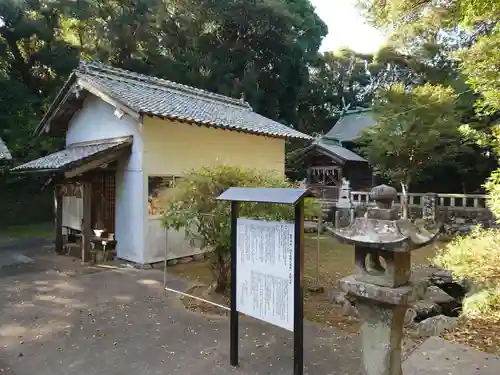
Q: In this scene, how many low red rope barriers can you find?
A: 0